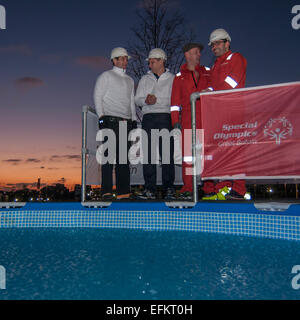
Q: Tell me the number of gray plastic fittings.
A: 4